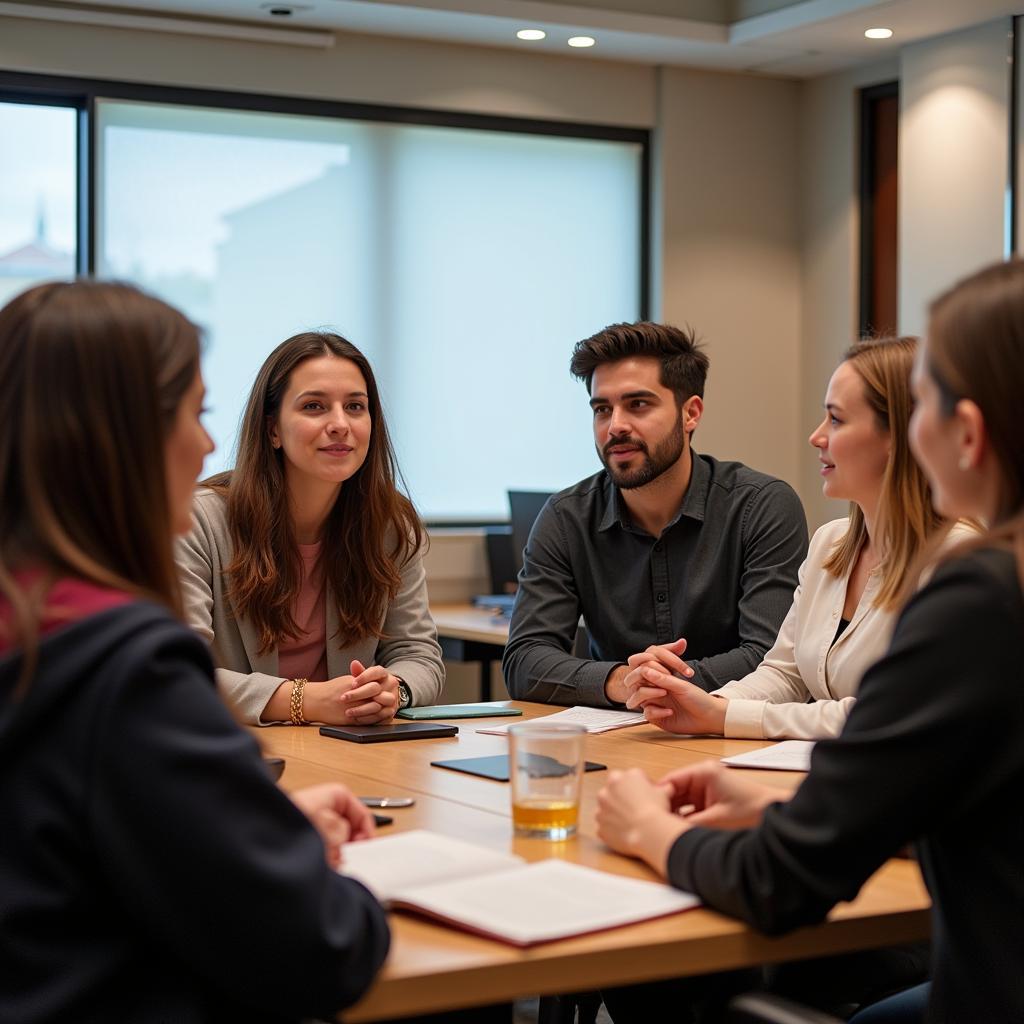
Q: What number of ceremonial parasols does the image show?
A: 0